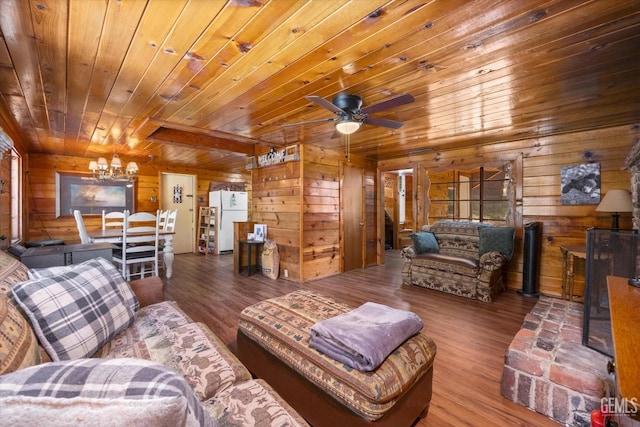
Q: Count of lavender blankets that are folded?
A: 1